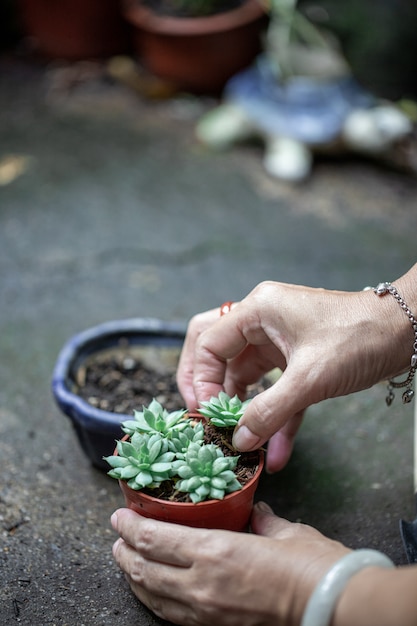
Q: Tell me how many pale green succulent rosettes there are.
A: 5